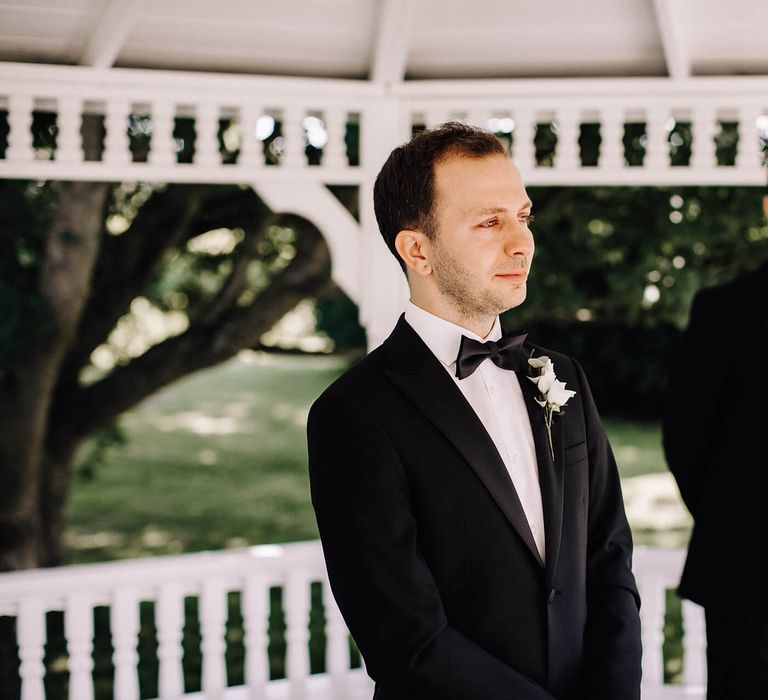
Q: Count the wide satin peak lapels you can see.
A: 2